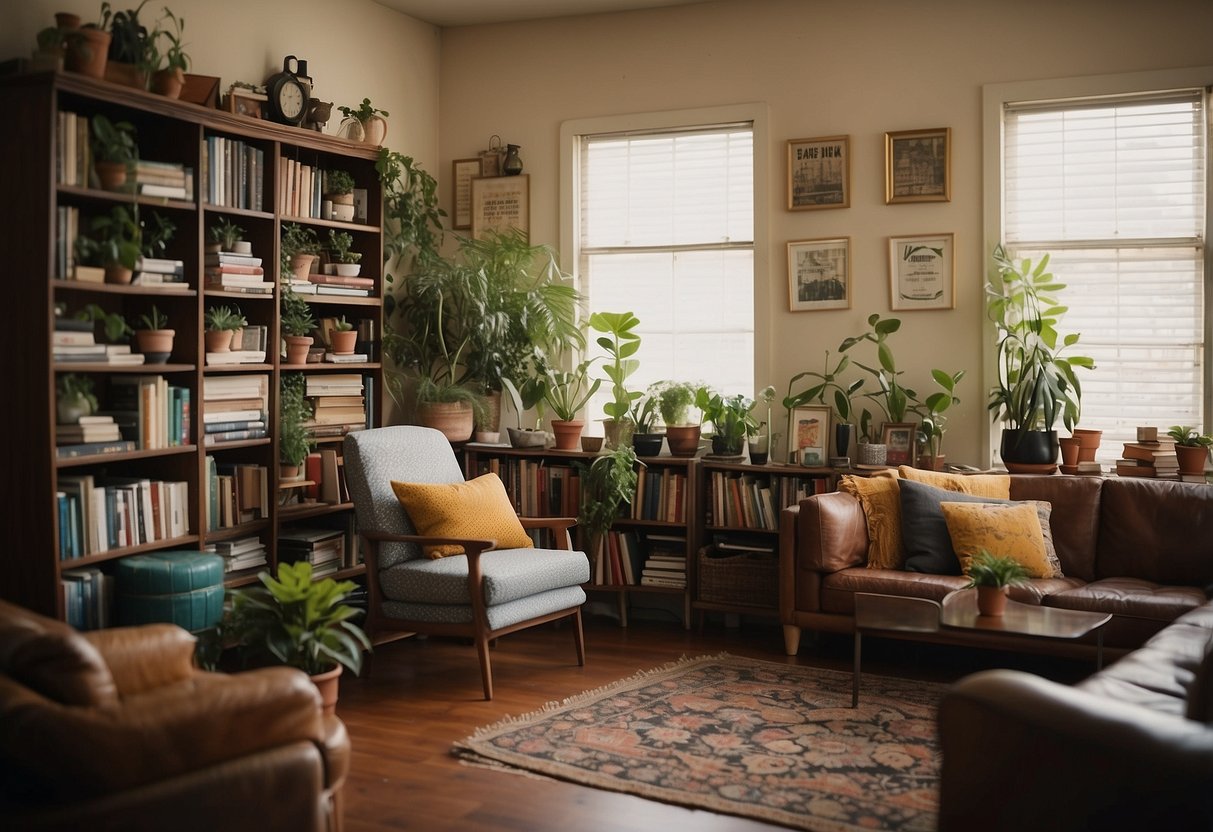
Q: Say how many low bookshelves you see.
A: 2